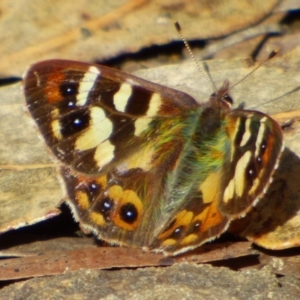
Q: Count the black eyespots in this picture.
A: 11